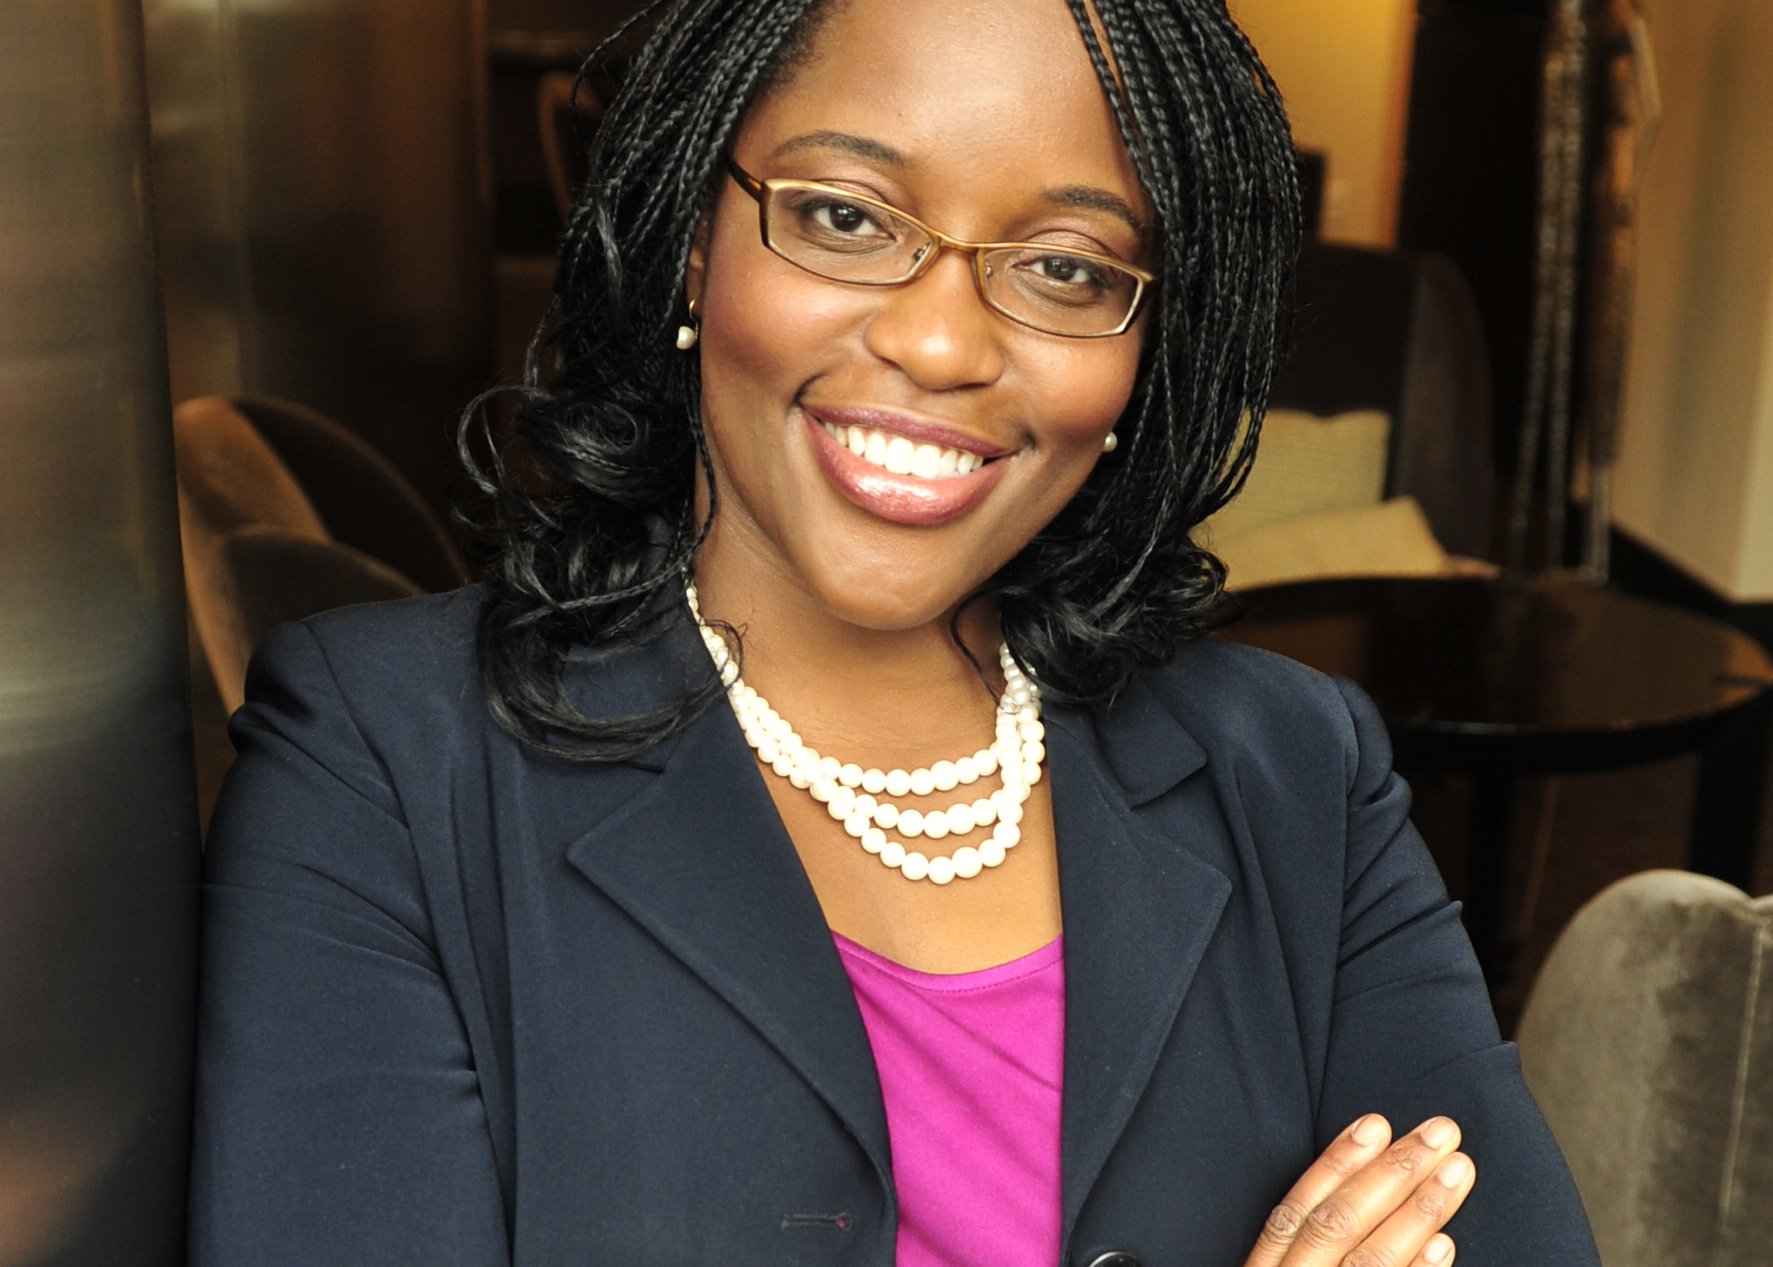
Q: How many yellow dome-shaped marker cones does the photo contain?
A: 0